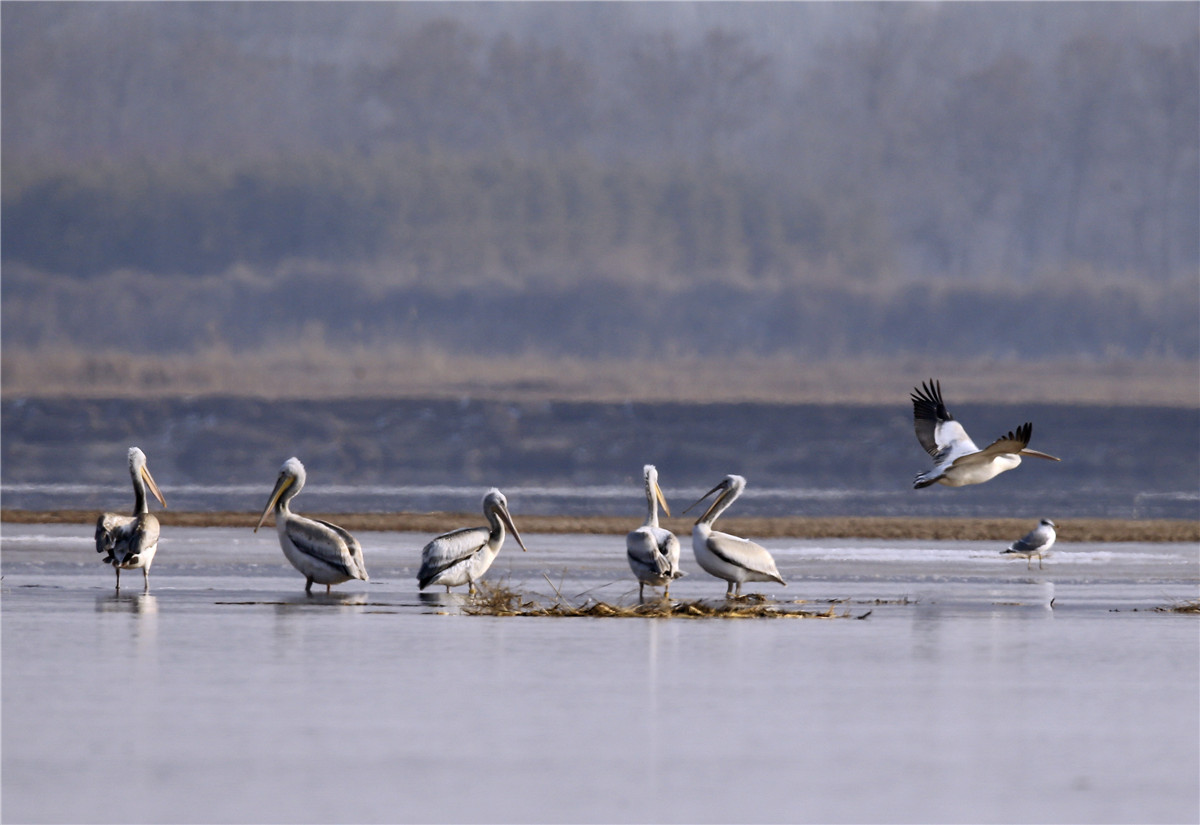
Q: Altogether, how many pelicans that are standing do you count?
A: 5